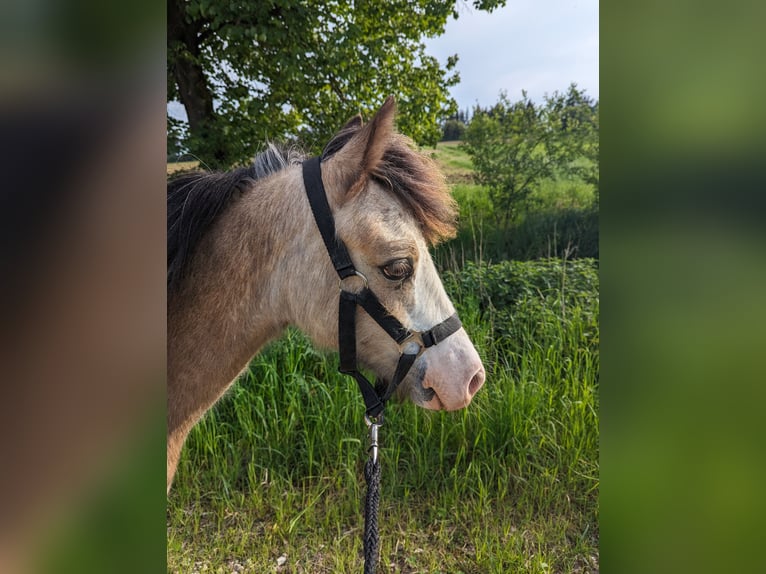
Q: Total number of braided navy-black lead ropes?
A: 1